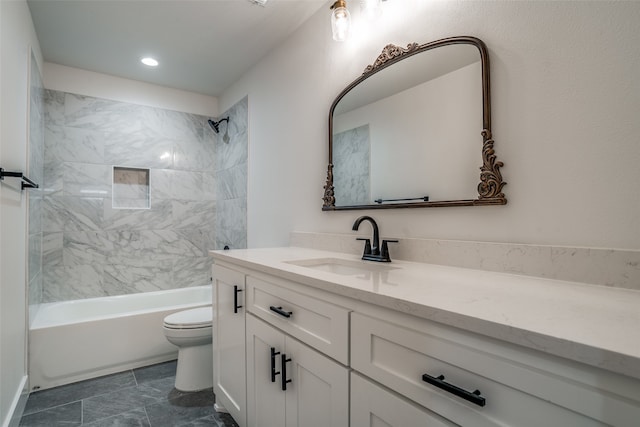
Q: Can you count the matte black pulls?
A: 5